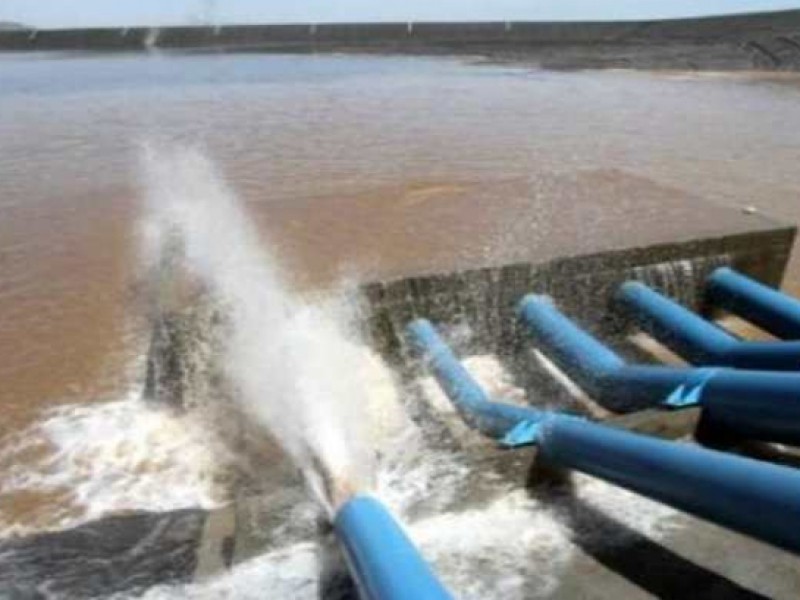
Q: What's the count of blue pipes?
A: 5